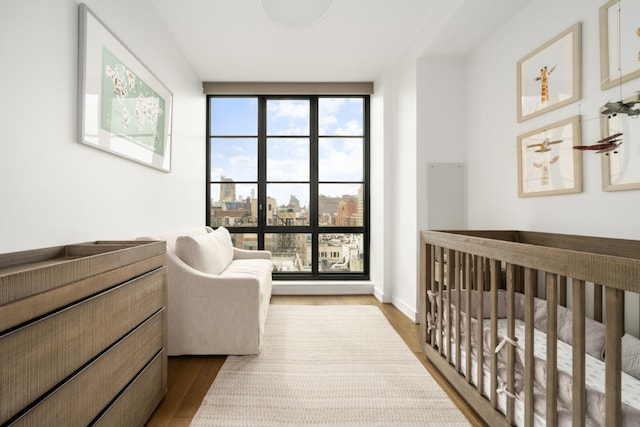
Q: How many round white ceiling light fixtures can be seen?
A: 1